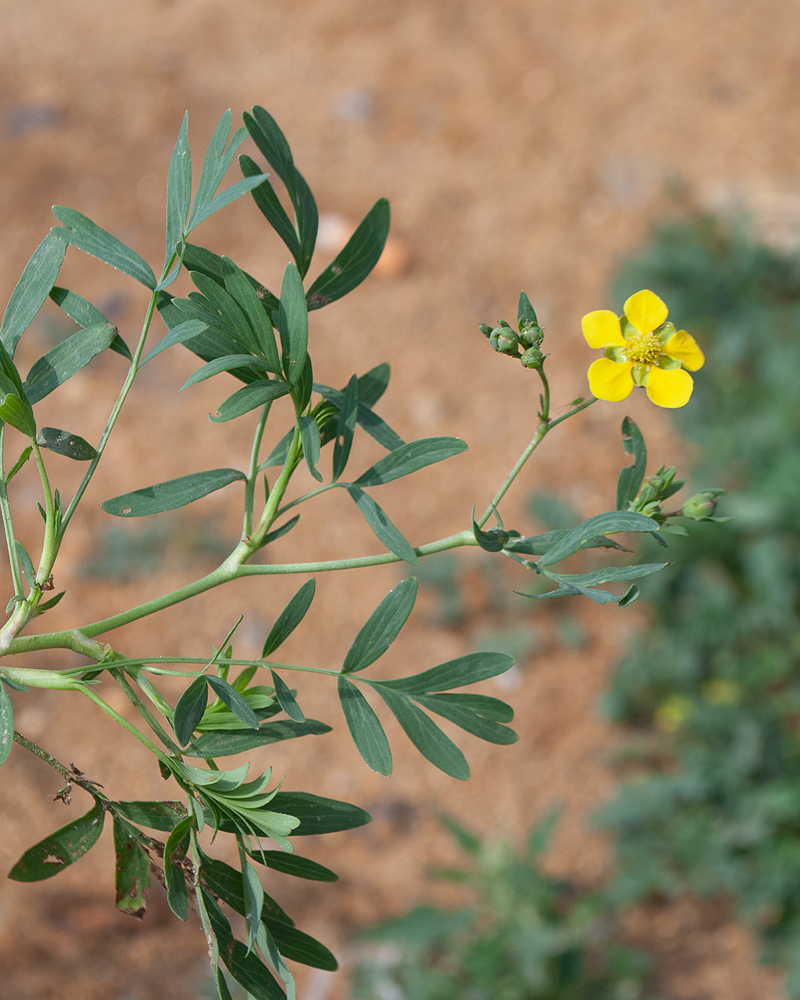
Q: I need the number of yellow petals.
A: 5